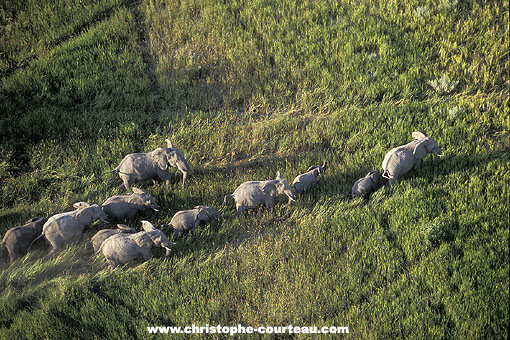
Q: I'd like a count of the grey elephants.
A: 11